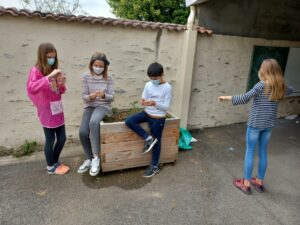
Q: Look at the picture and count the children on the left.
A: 3